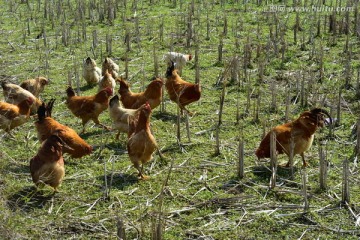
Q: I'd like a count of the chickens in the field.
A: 15